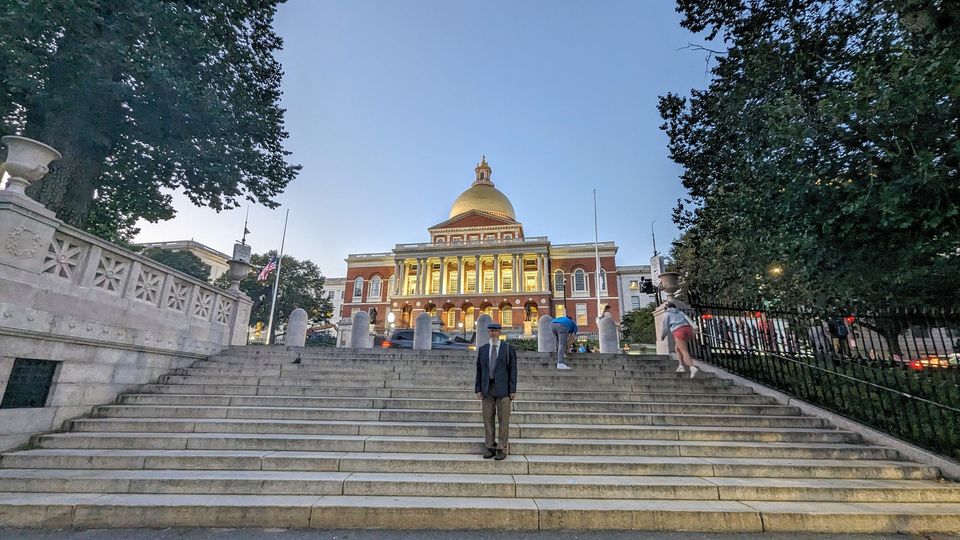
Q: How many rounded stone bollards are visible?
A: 6